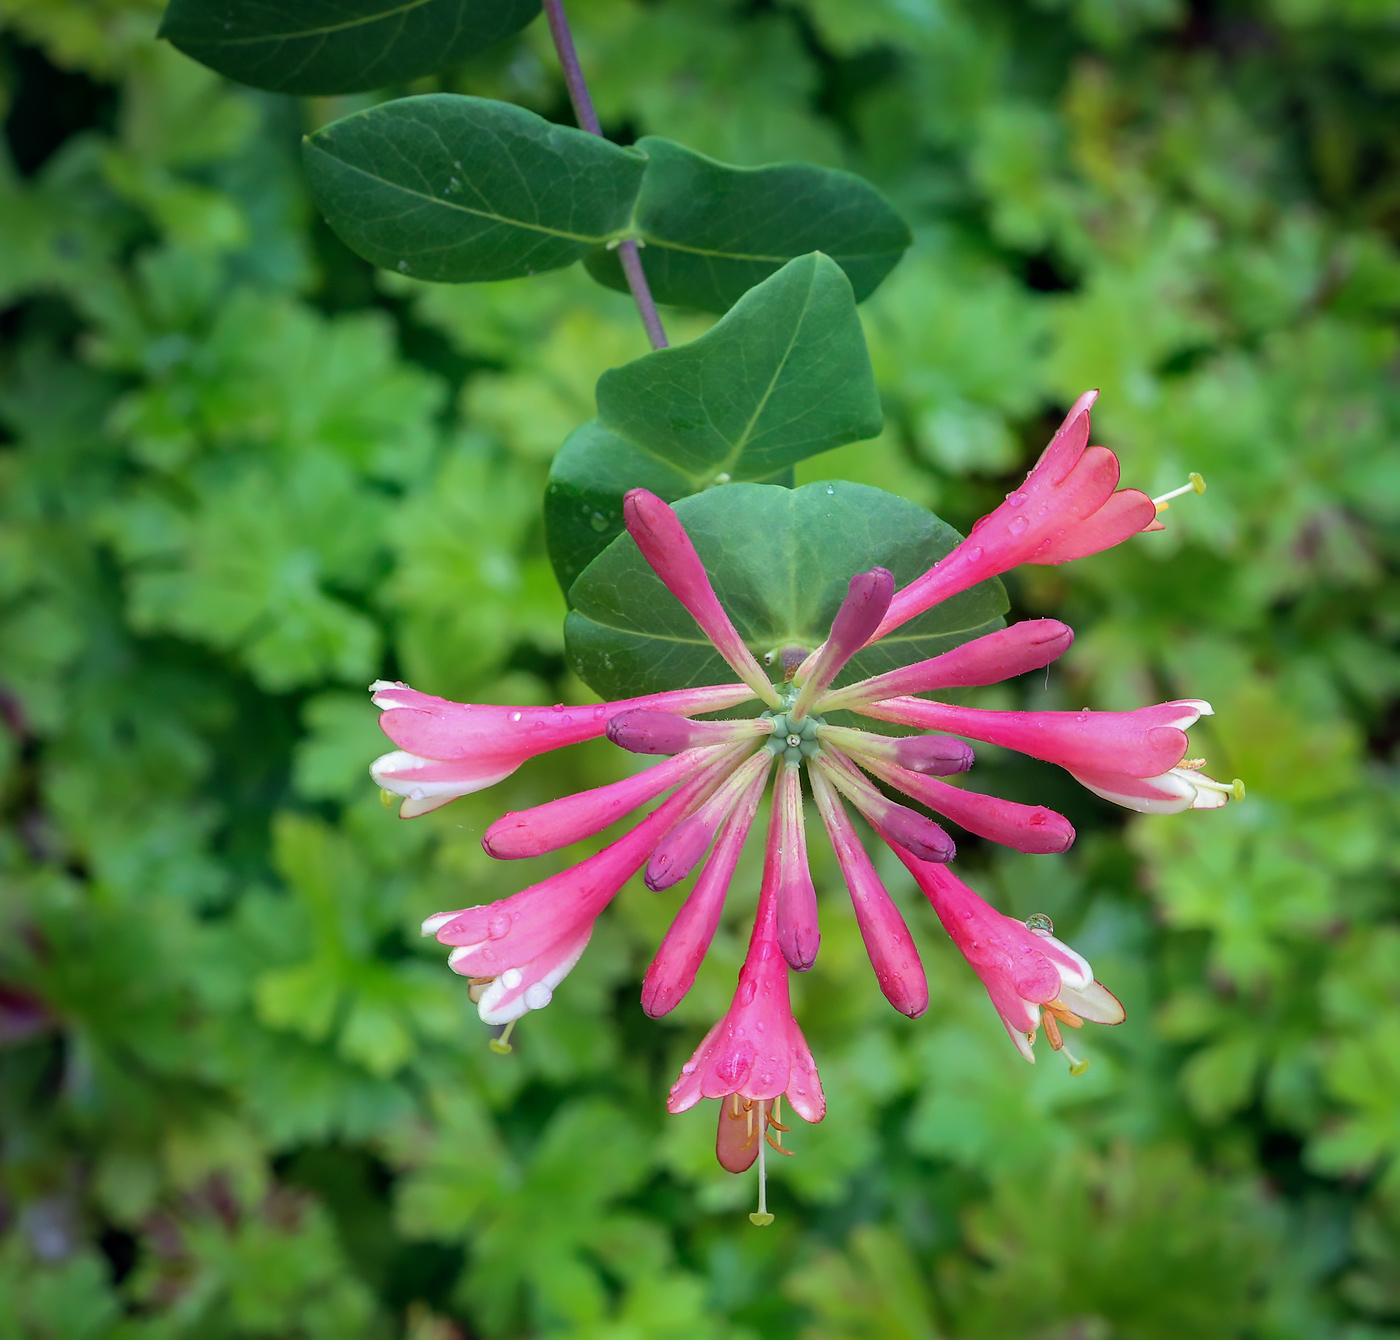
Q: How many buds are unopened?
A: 12